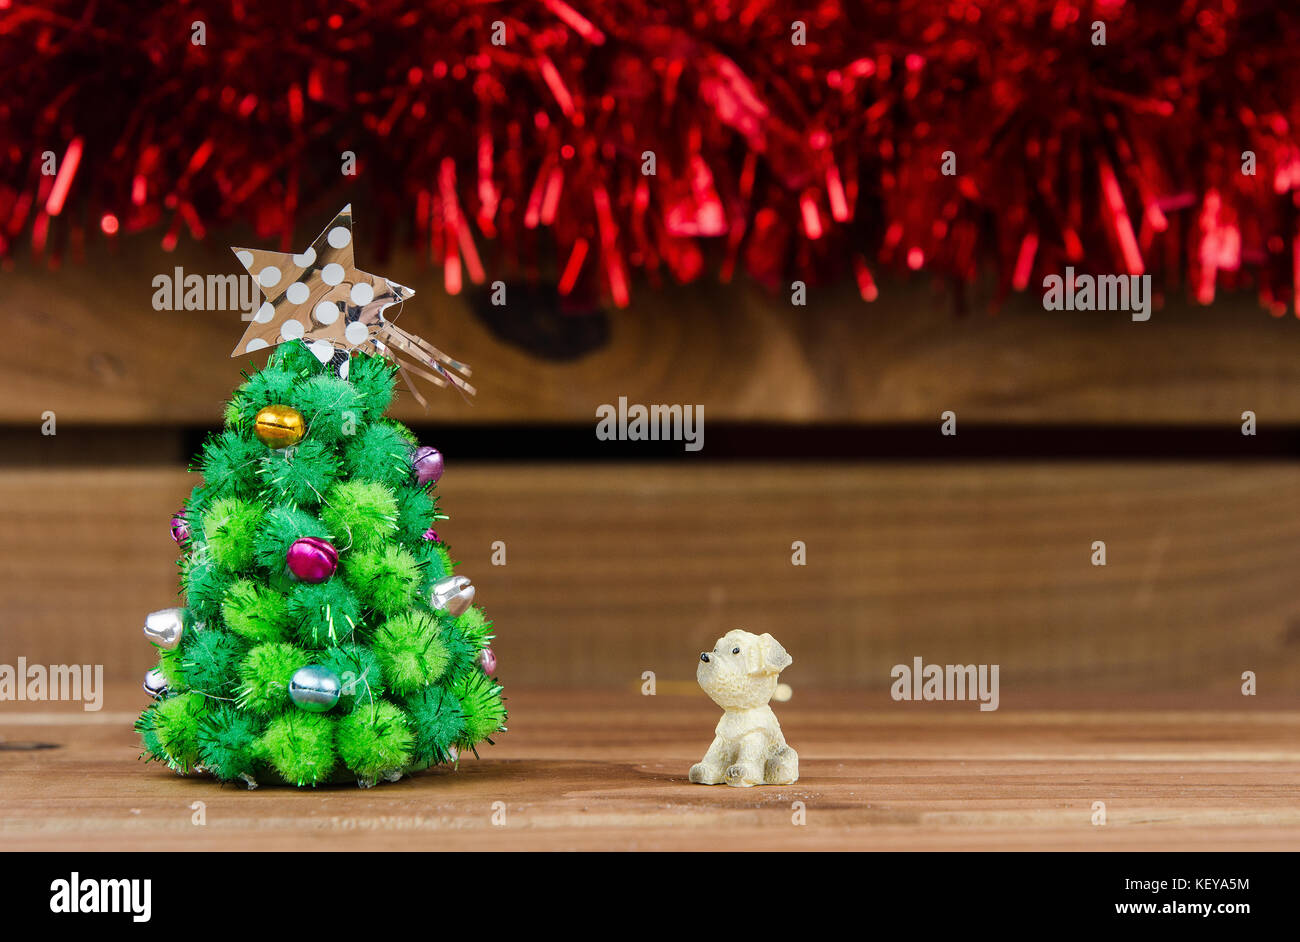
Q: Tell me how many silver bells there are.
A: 4